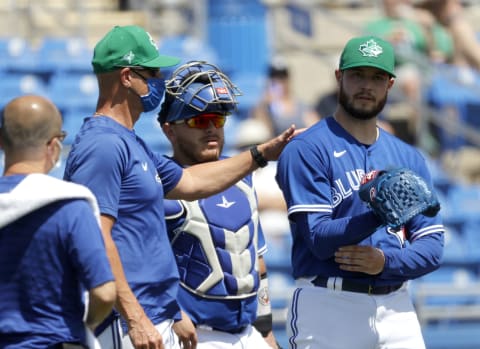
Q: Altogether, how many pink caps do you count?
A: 0